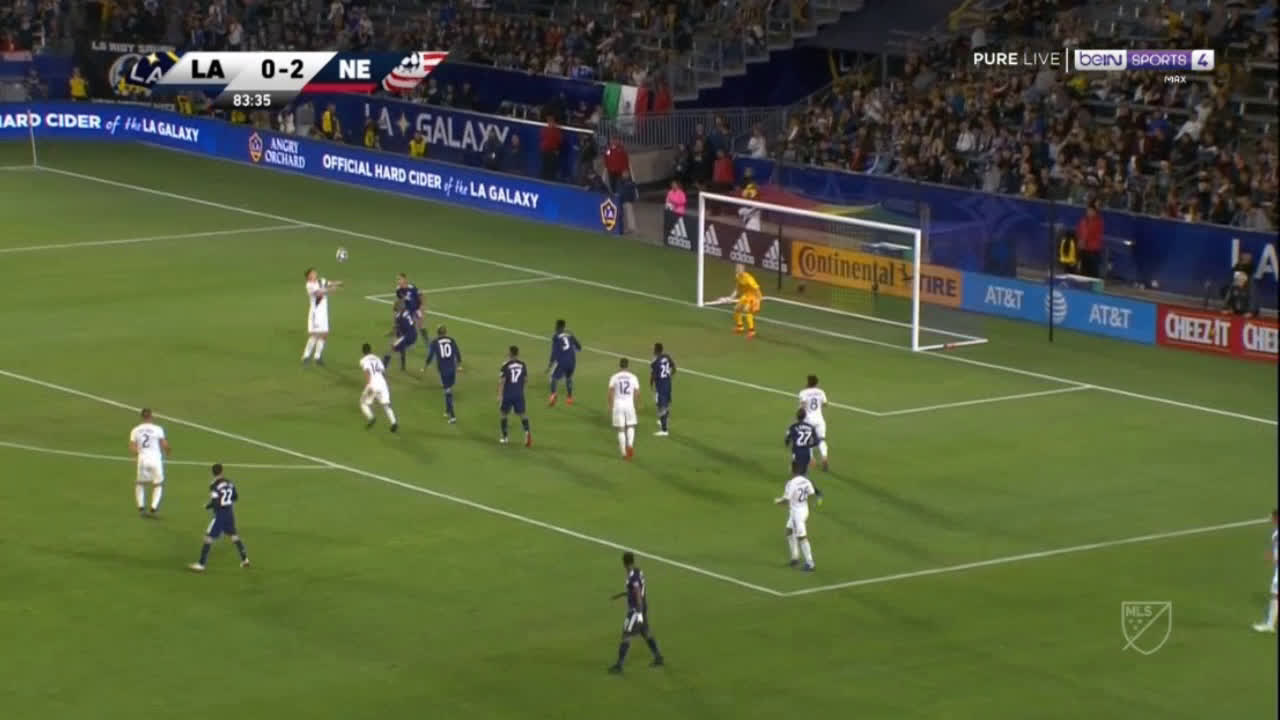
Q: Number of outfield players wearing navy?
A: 9